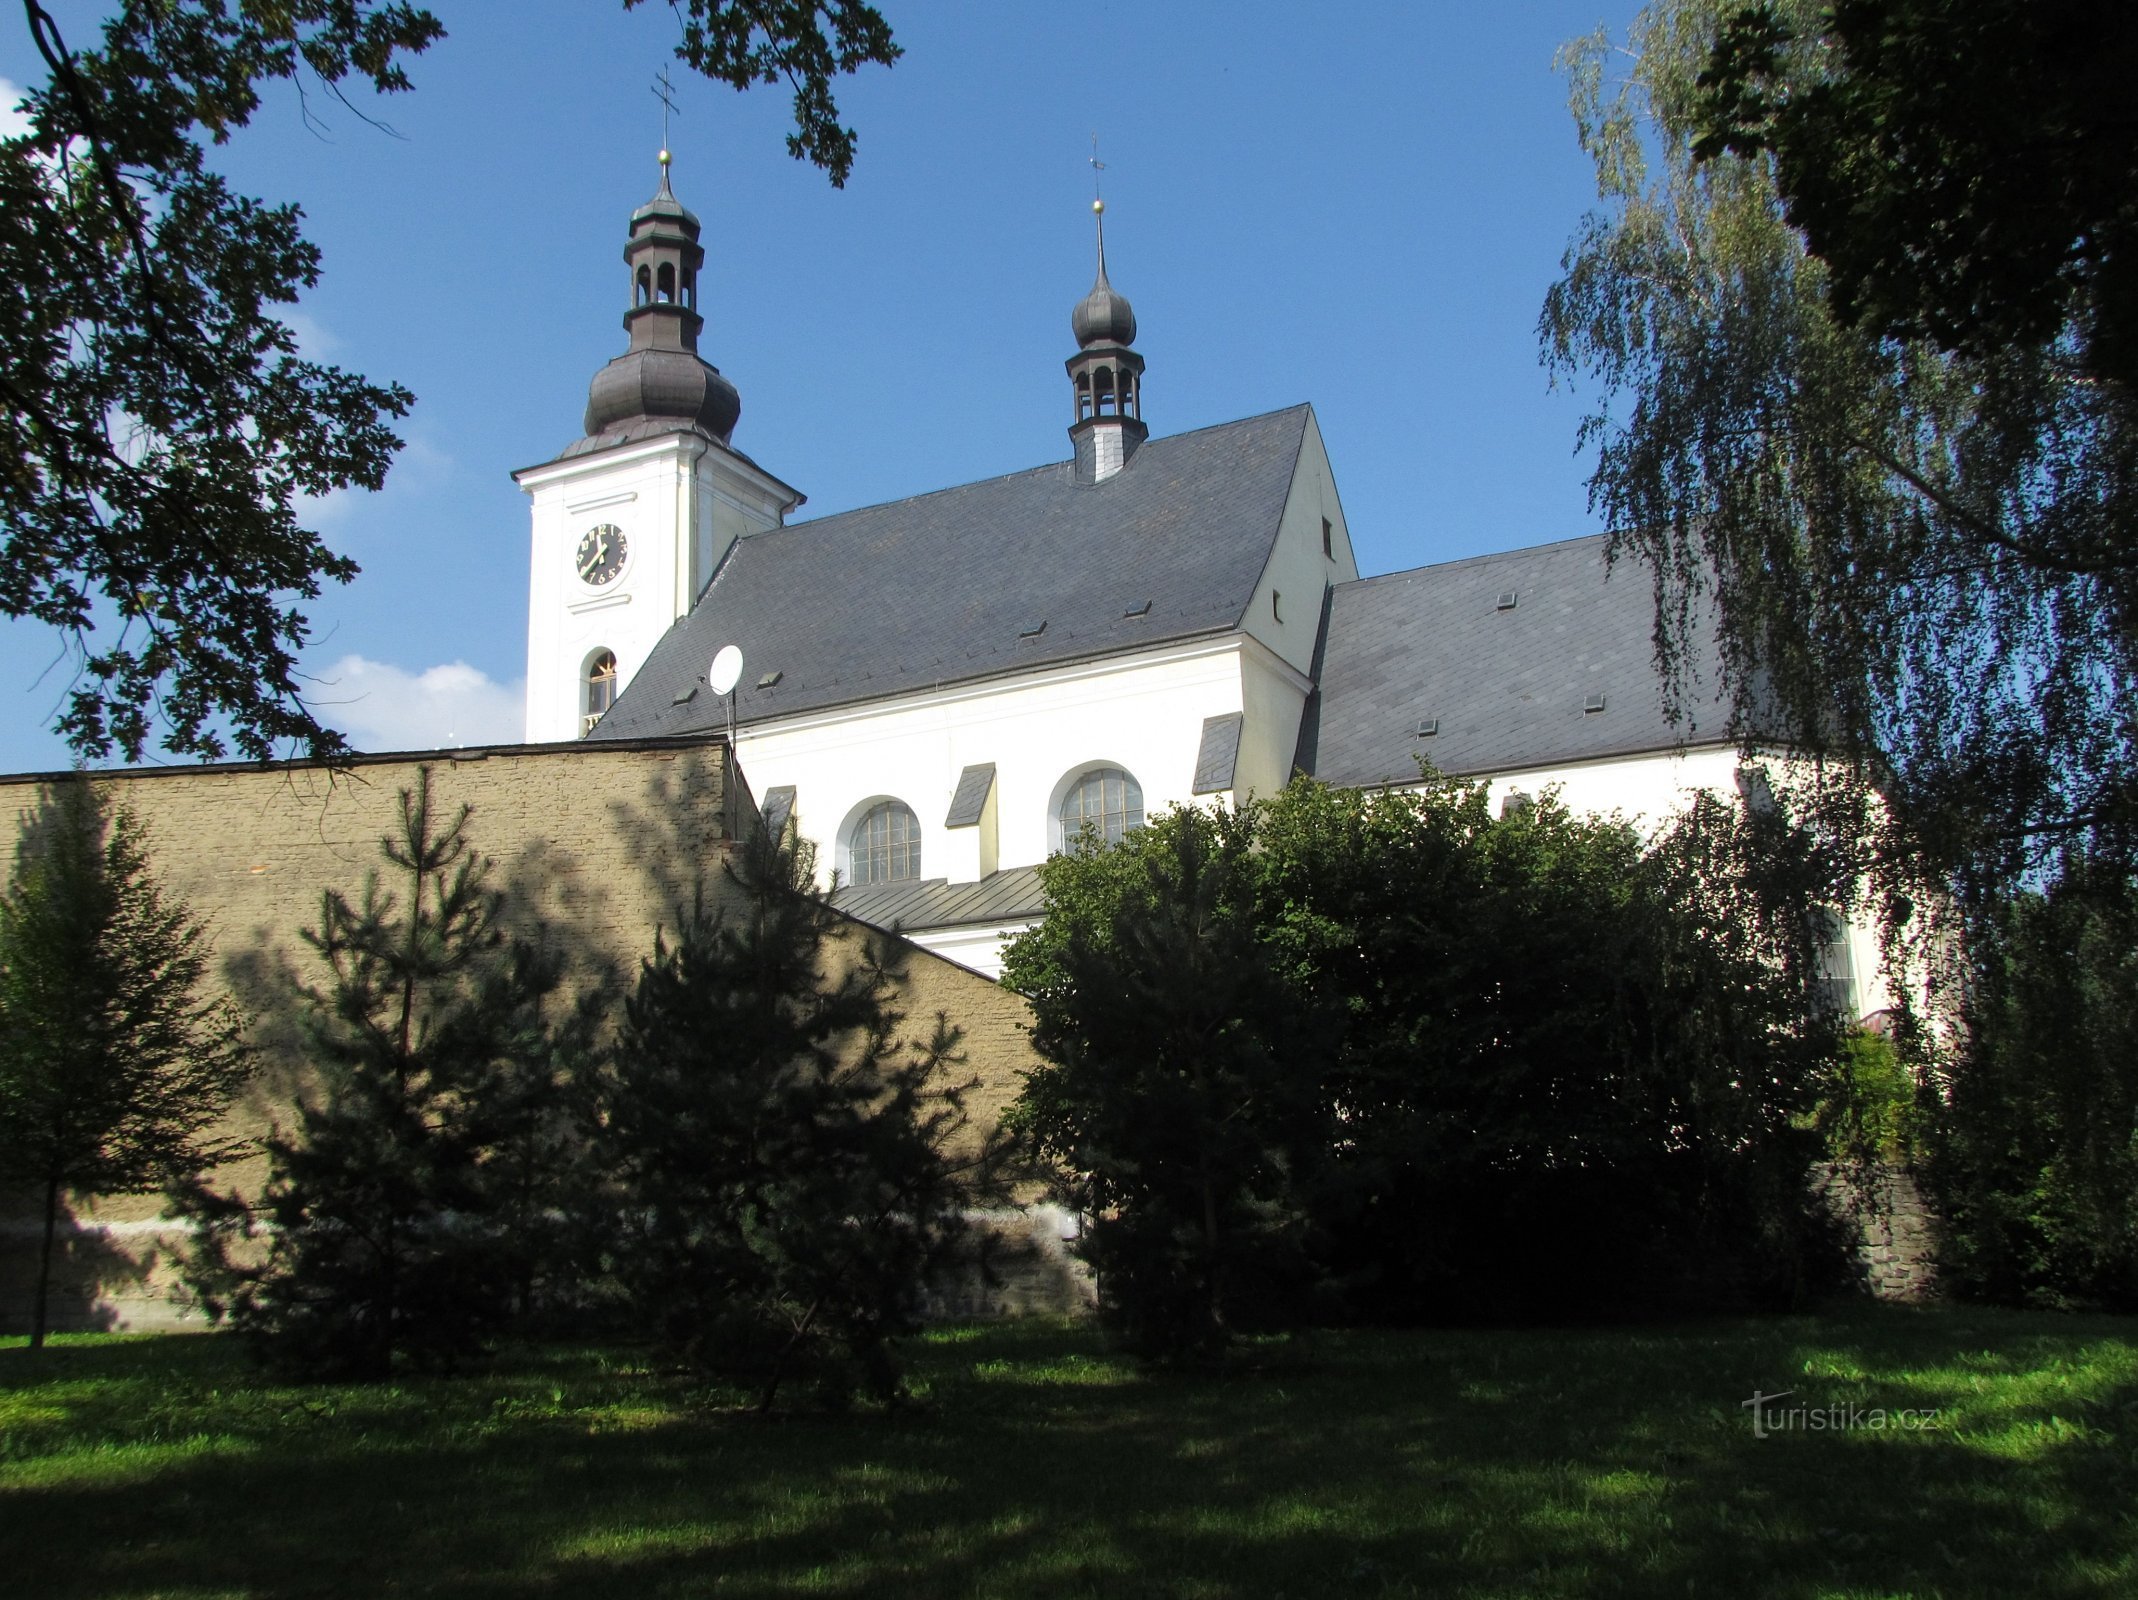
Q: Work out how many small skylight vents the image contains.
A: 7